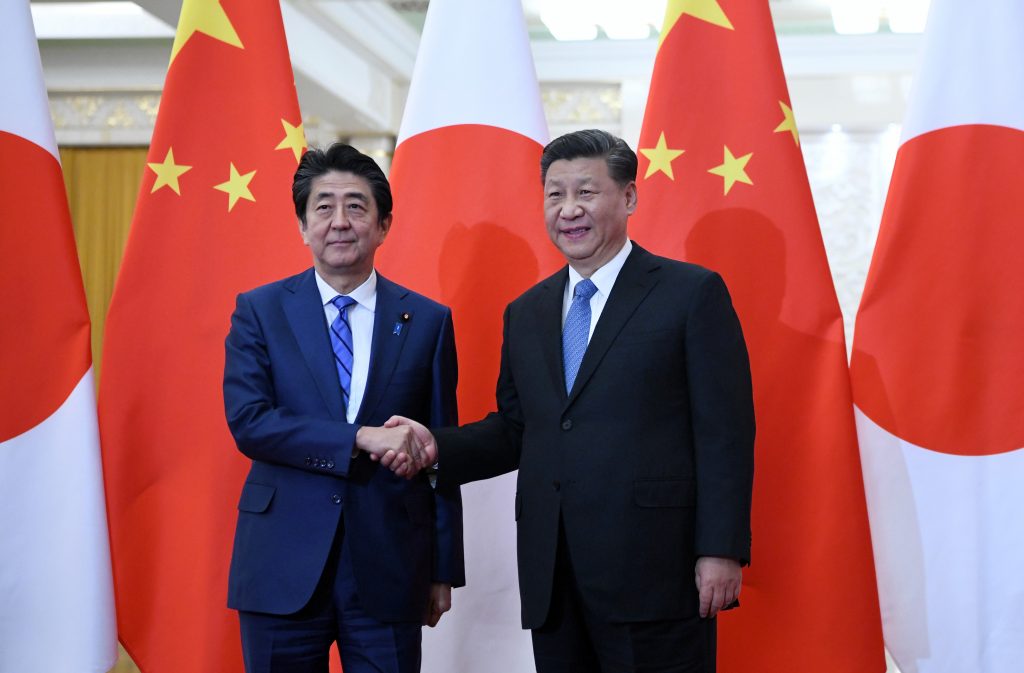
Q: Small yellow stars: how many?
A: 6